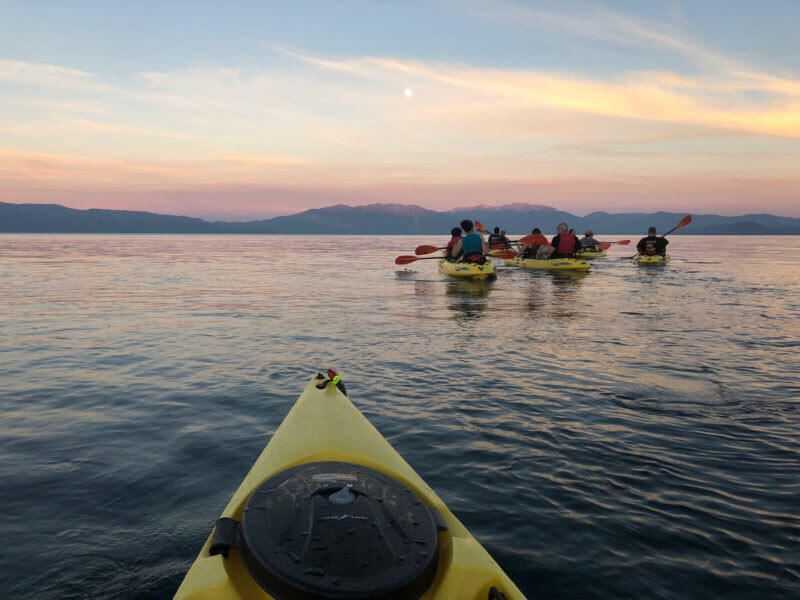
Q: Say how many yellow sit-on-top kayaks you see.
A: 6